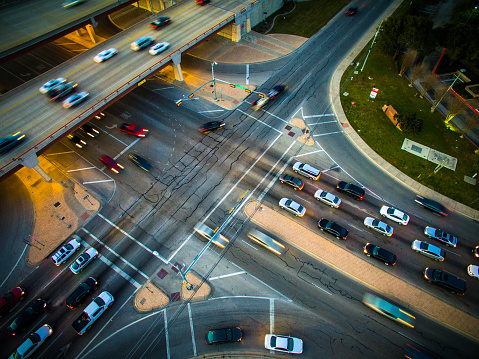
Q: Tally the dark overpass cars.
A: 4